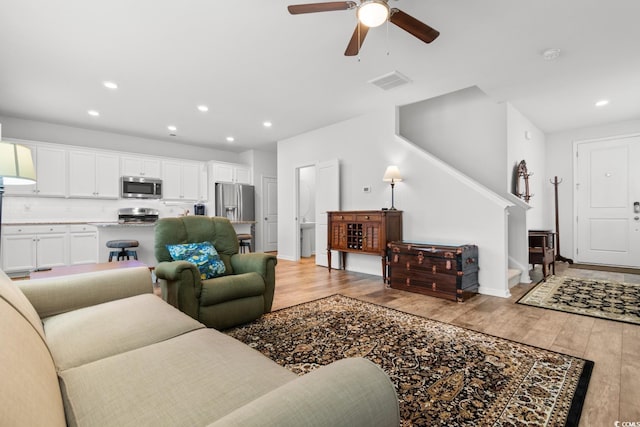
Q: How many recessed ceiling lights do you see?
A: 7